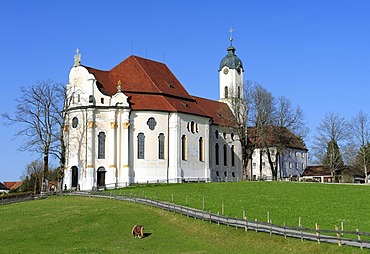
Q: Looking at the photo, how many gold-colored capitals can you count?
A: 4